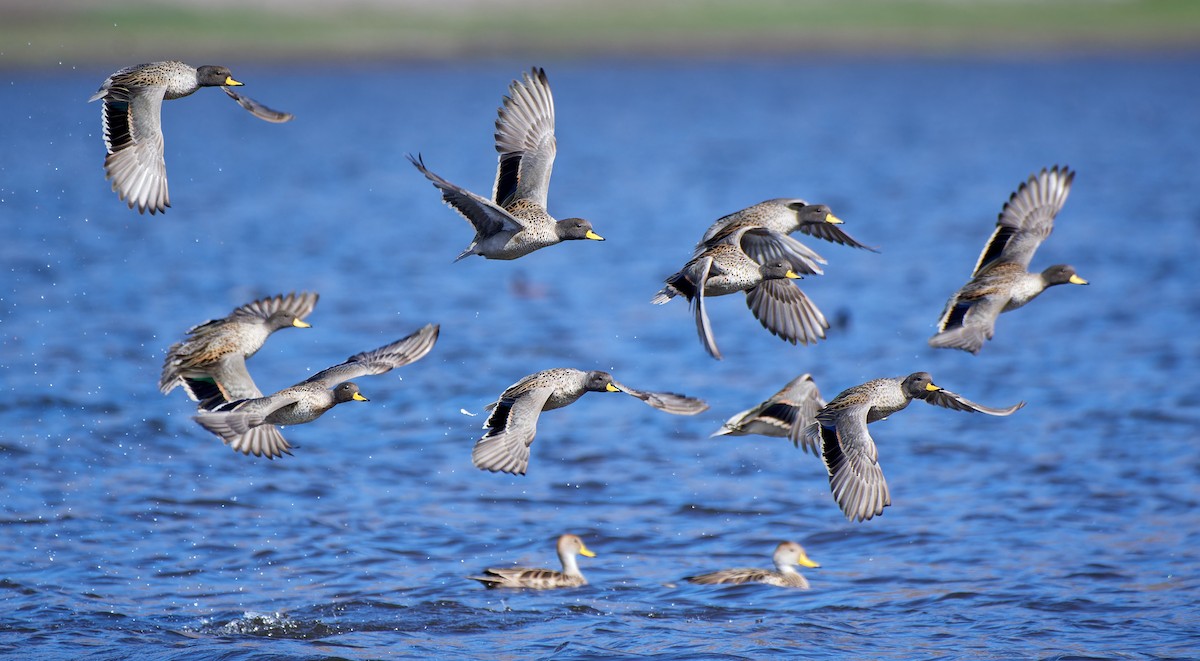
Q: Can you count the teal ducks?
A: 10